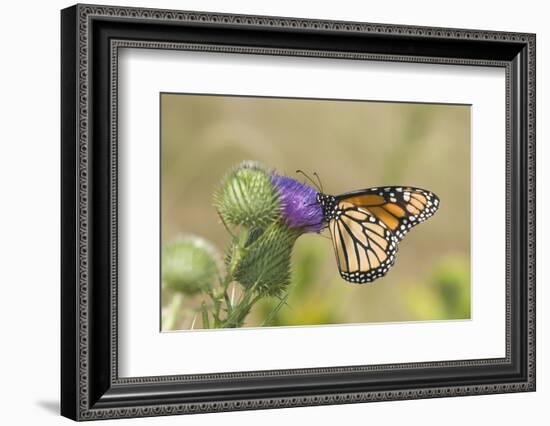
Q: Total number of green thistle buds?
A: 3